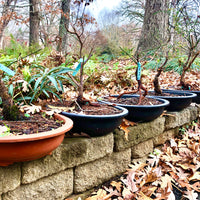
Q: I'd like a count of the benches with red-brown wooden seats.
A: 0